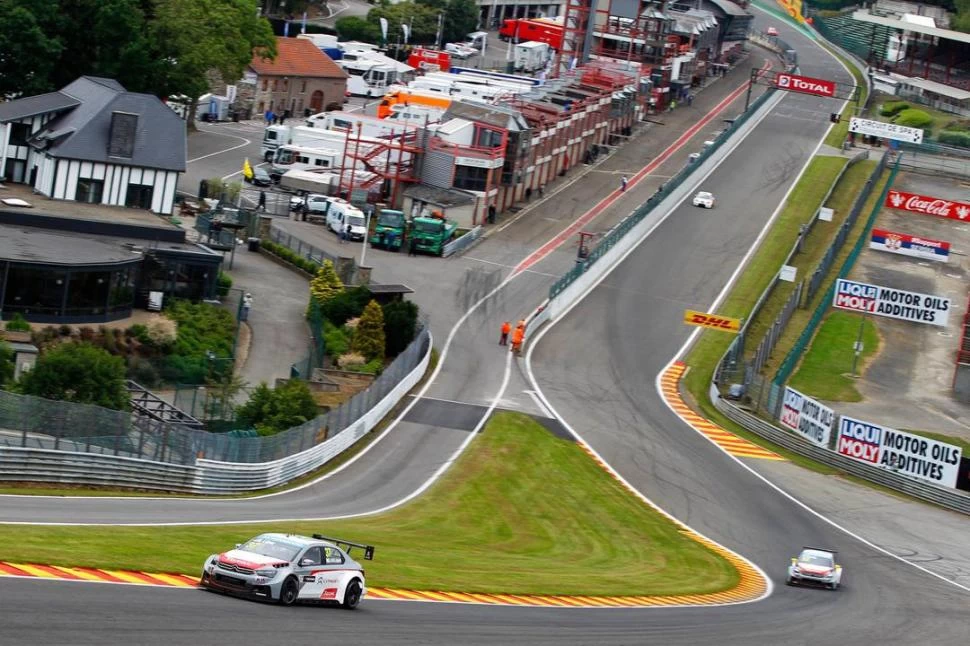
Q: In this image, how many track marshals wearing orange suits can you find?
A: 3